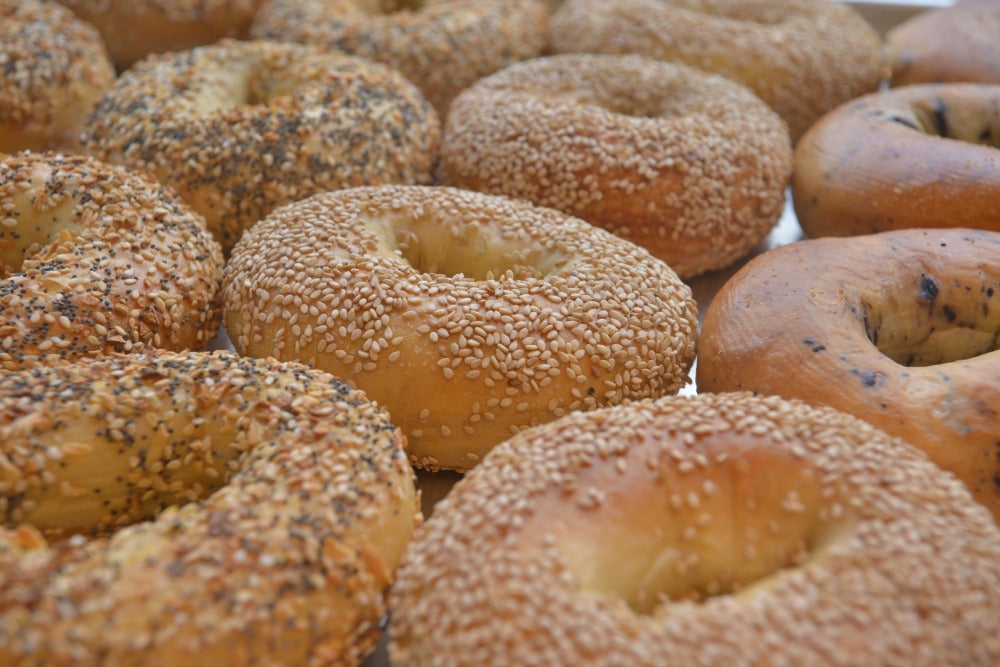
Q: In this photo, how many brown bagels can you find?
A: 3